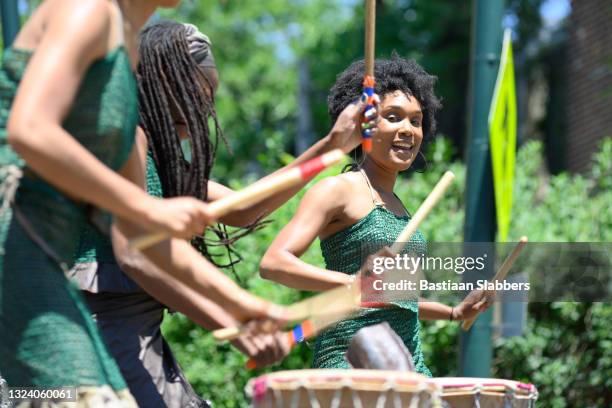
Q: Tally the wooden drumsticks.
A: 6